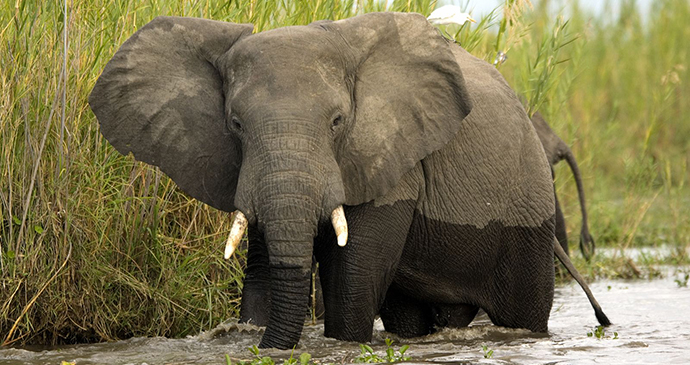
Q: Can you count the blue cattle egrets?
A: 0